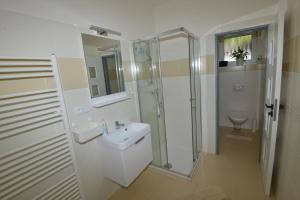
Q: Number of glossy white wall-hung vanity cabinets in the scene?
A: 1